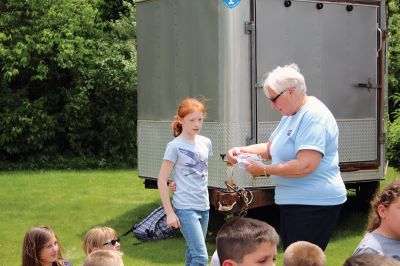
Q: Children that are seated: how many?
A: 7